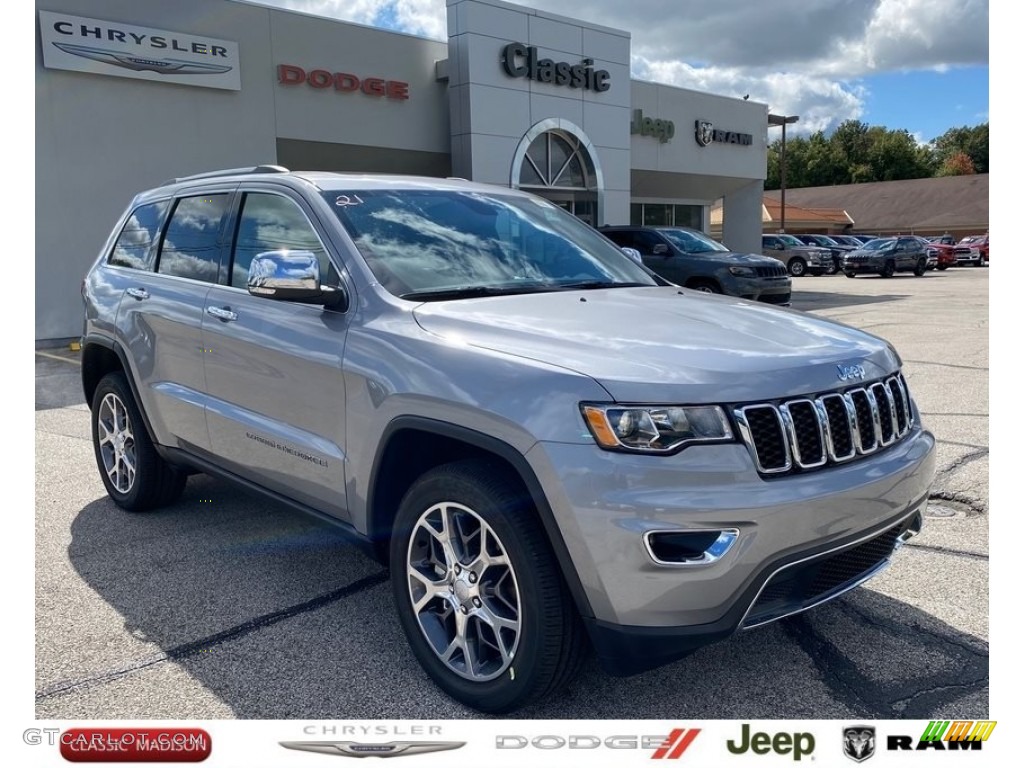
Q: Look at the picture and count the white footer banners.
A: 1